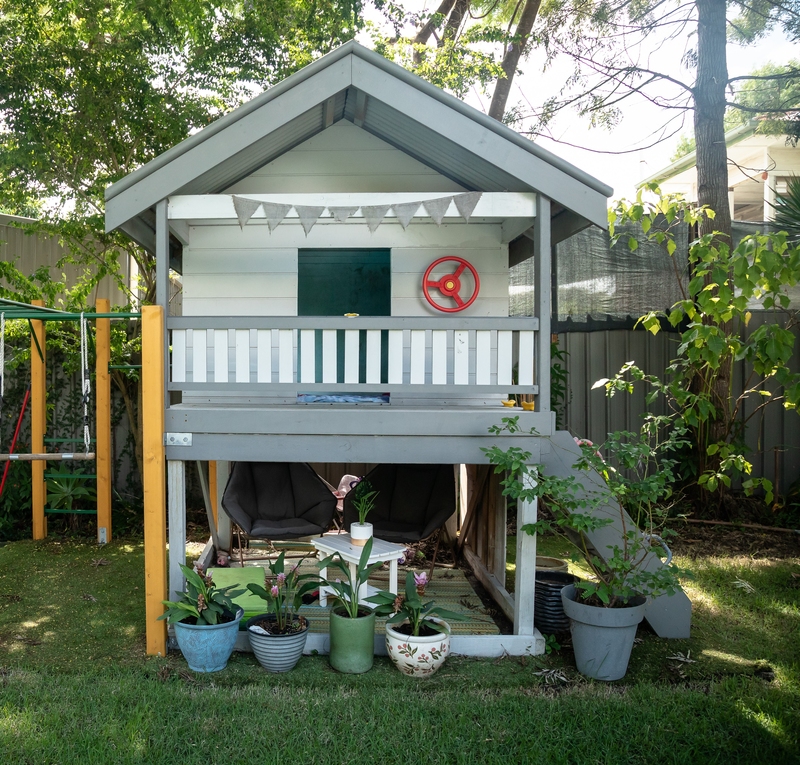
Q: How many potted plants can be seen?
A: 6